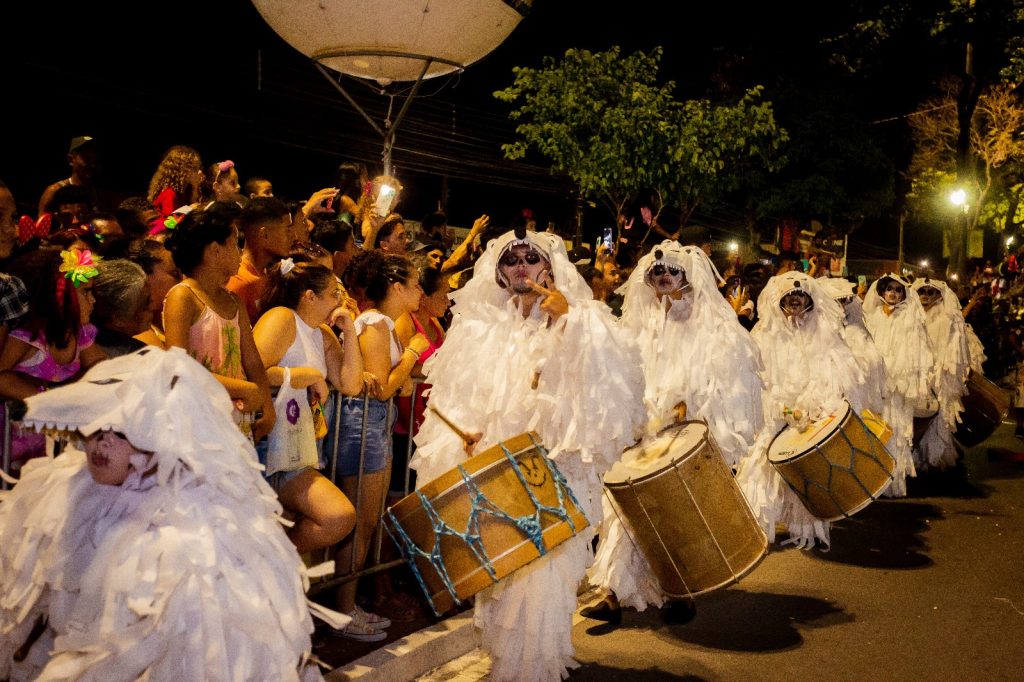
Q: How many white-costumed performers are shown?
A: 7